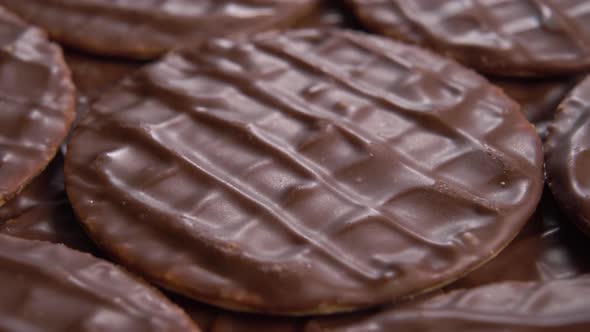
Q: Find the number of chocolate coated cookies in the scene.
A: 7